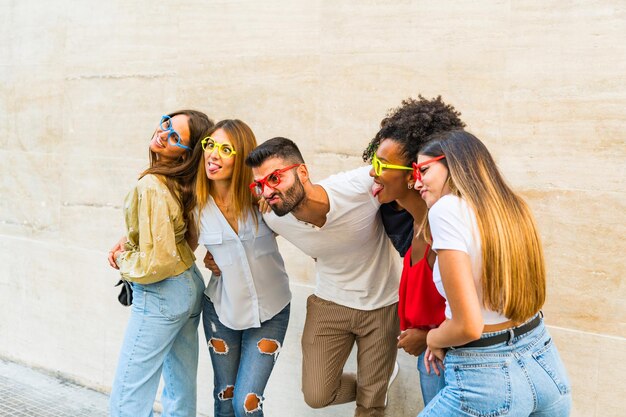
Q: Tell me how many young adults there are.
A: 5